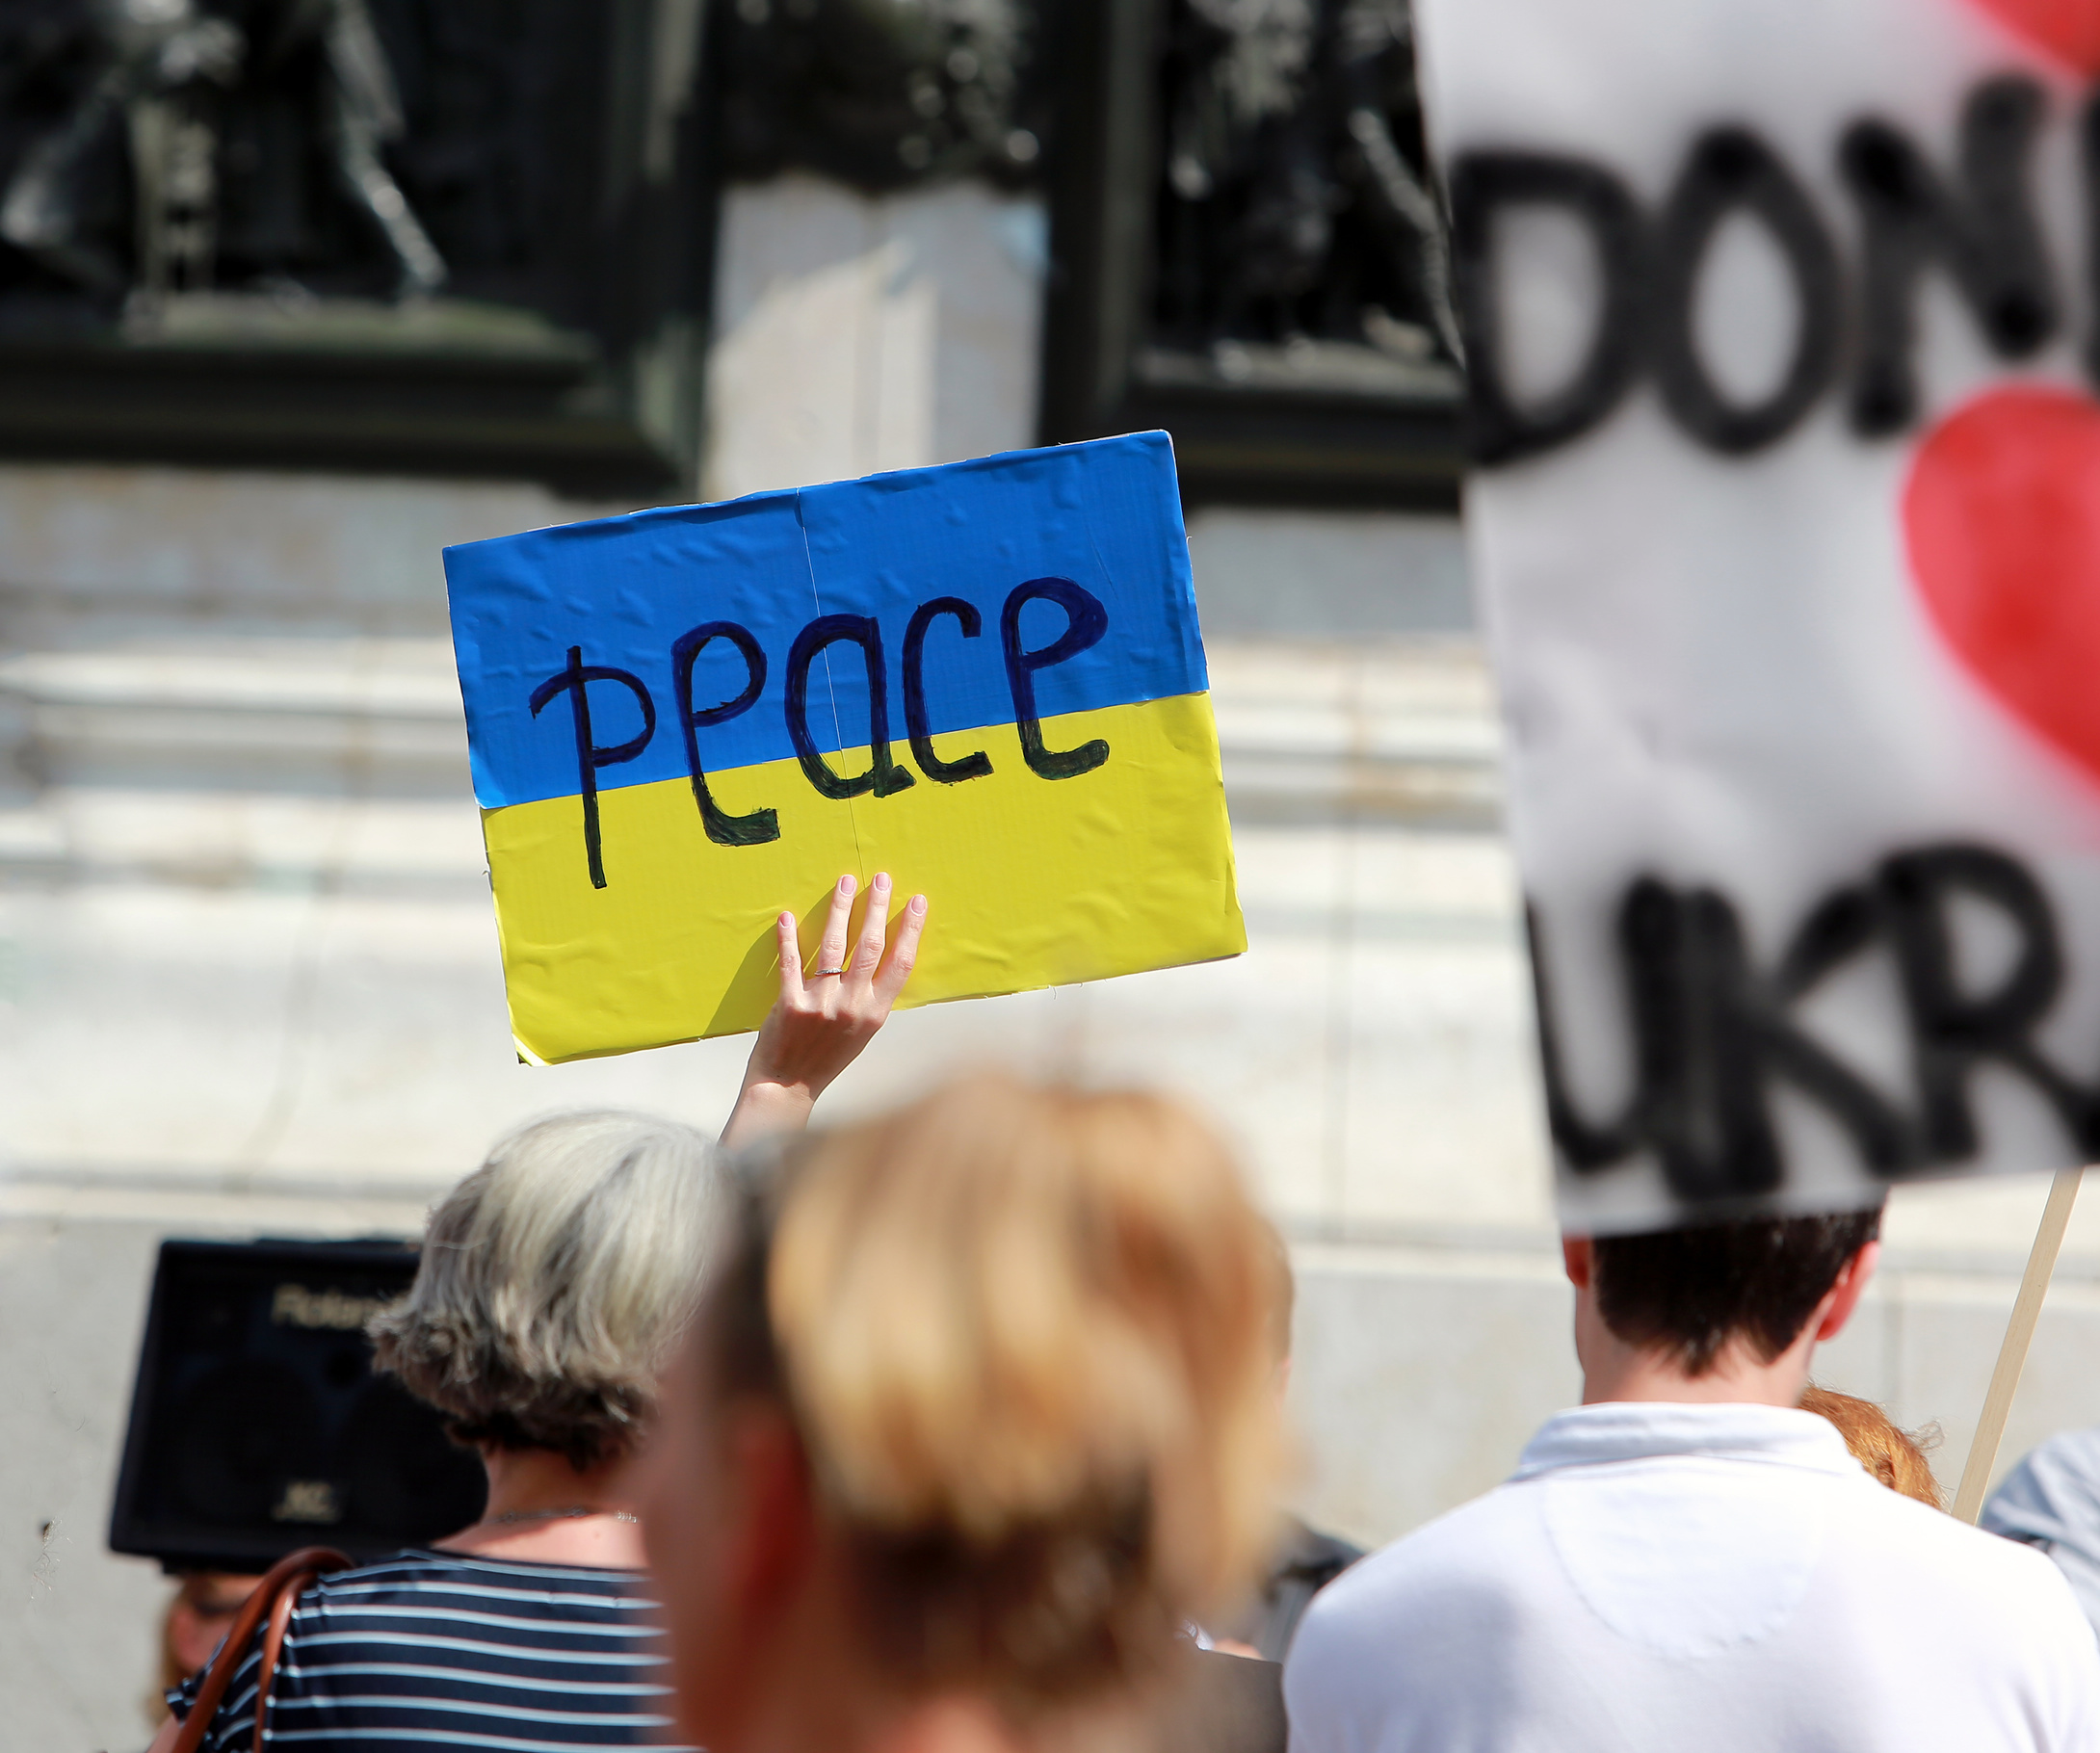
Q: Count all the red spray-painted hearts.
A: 2